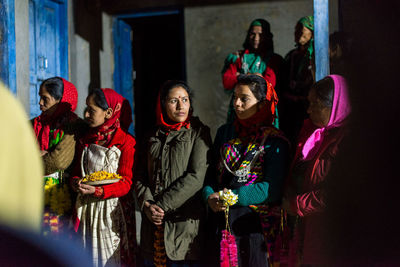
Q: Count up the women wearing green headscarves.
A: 2